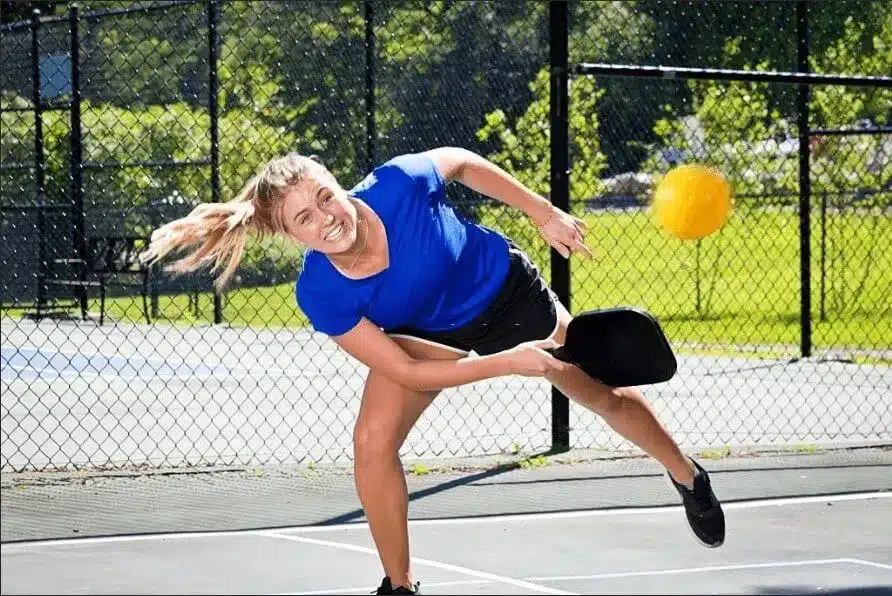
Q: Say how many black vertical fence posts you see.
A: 6